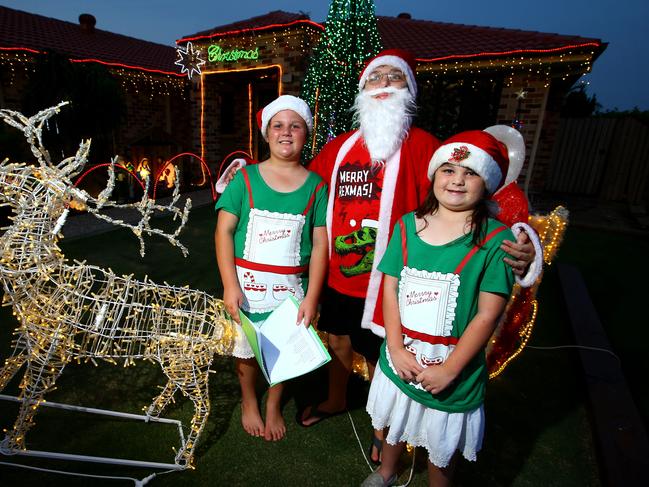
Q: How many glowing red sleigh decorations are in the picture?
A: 1